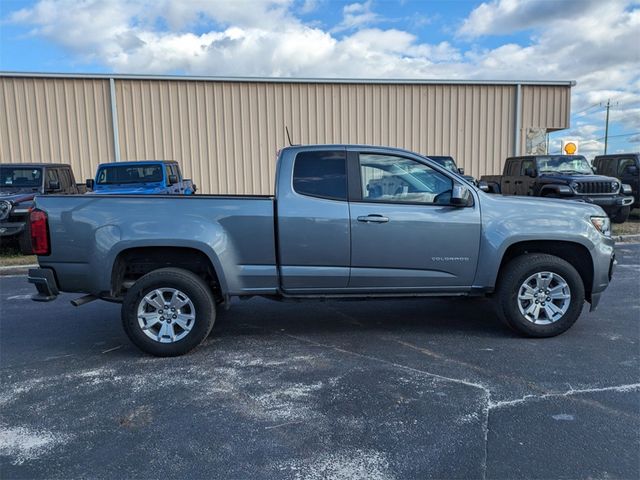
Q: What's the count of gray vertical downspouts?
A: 2